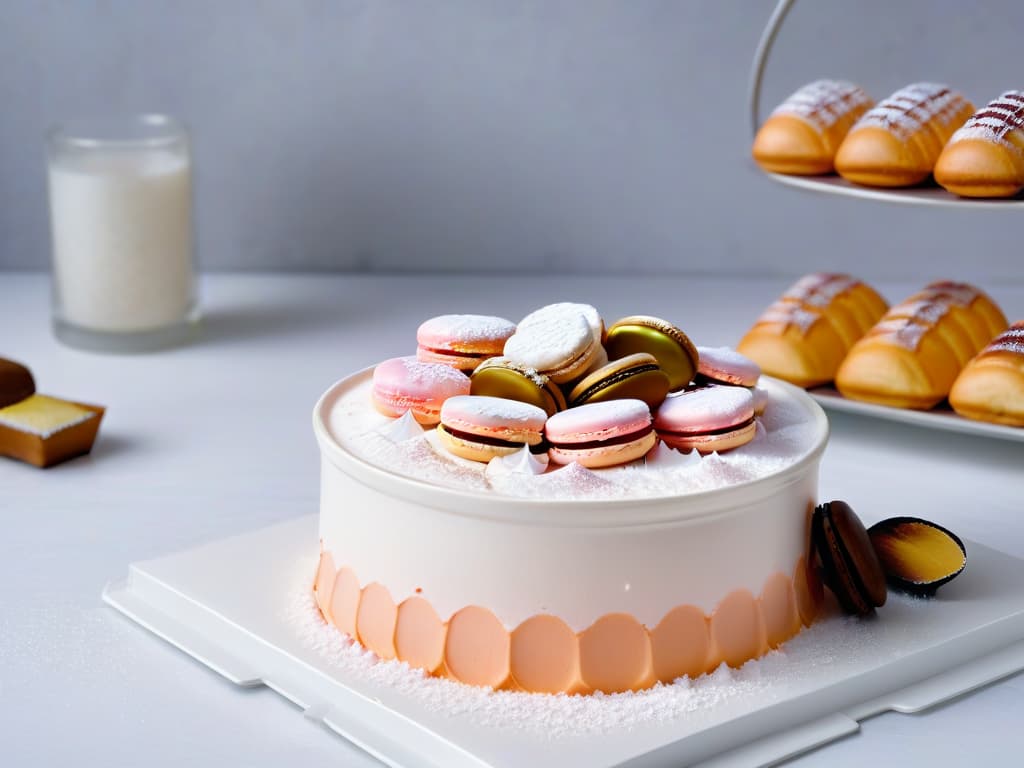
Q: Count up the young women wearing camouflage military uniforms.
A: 0